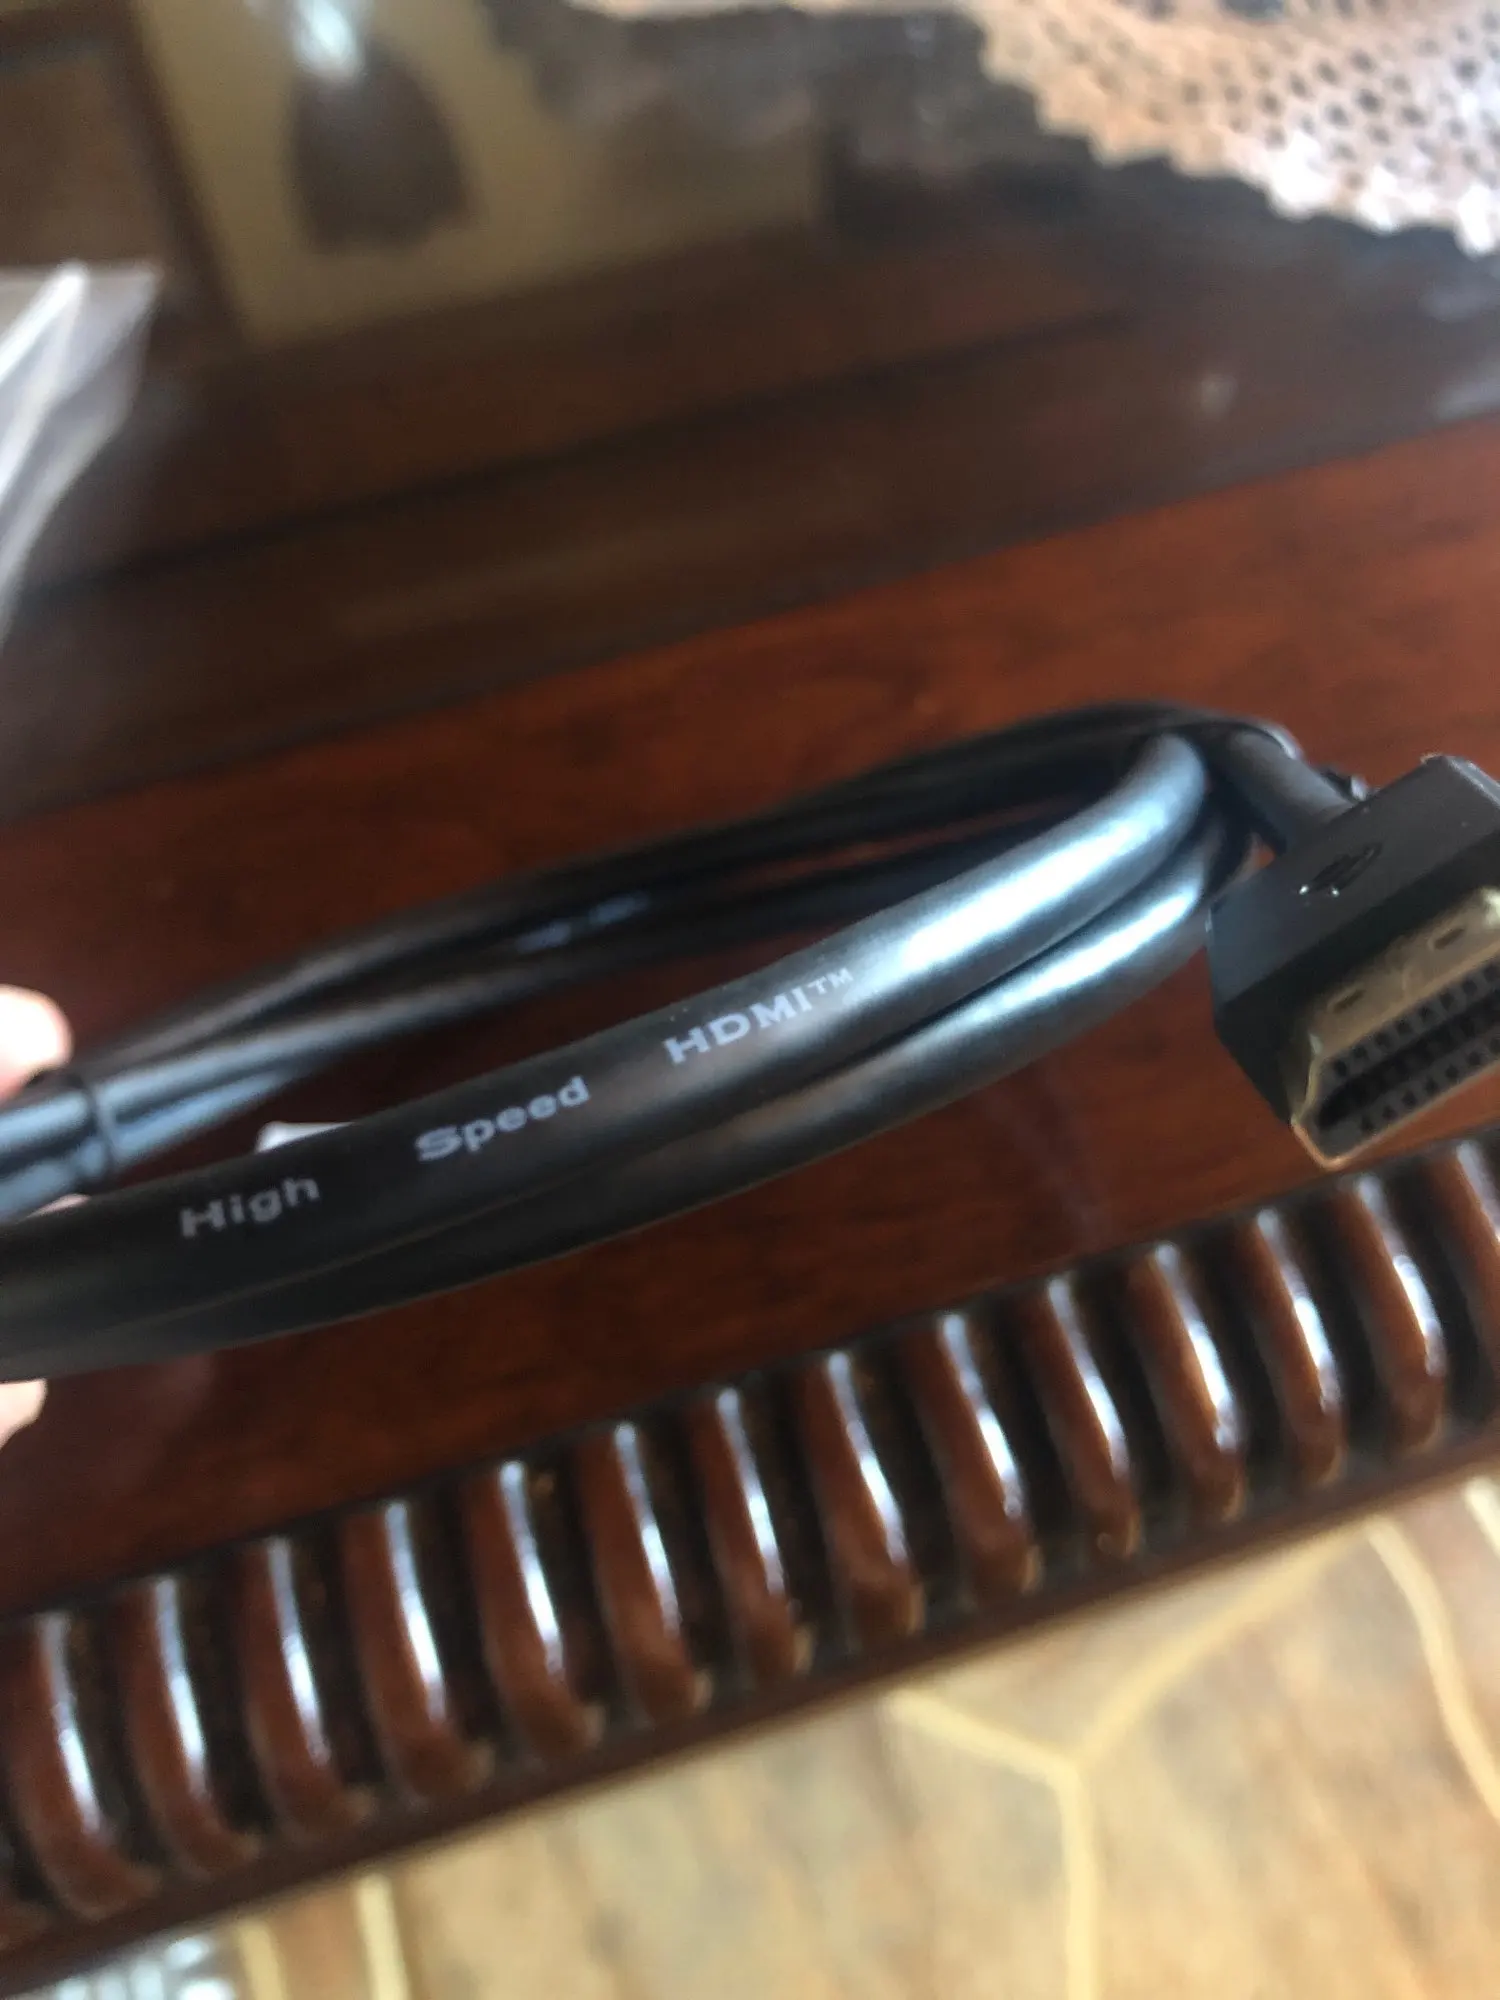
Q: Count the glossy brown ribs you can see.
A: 14